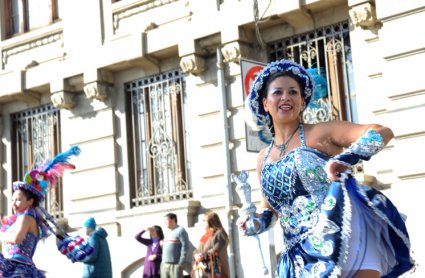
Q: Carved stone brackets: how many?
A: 5